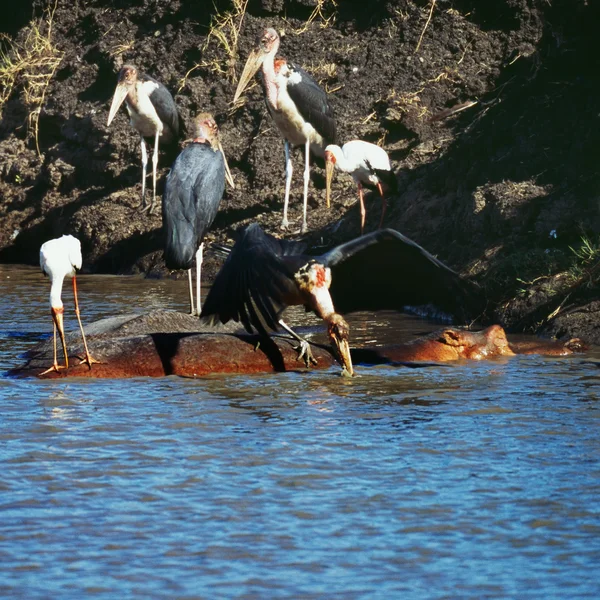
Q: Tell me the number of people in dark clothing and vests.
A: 0